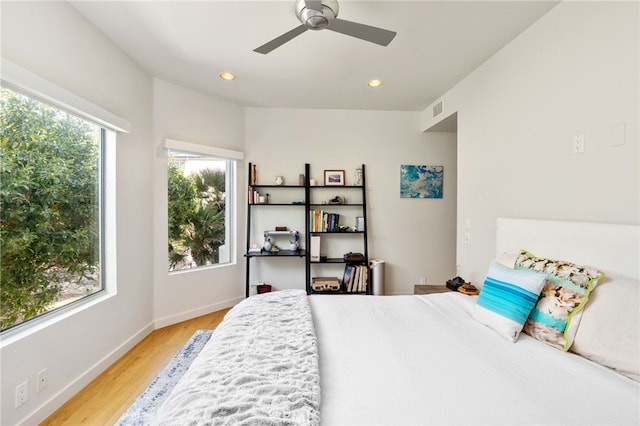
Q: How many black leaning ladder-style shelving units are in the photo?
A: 2